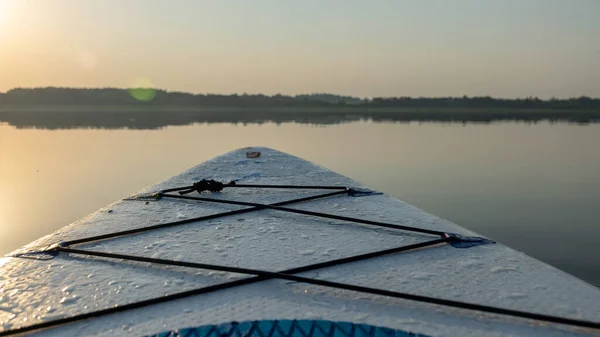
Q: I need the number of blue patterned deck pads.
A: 1